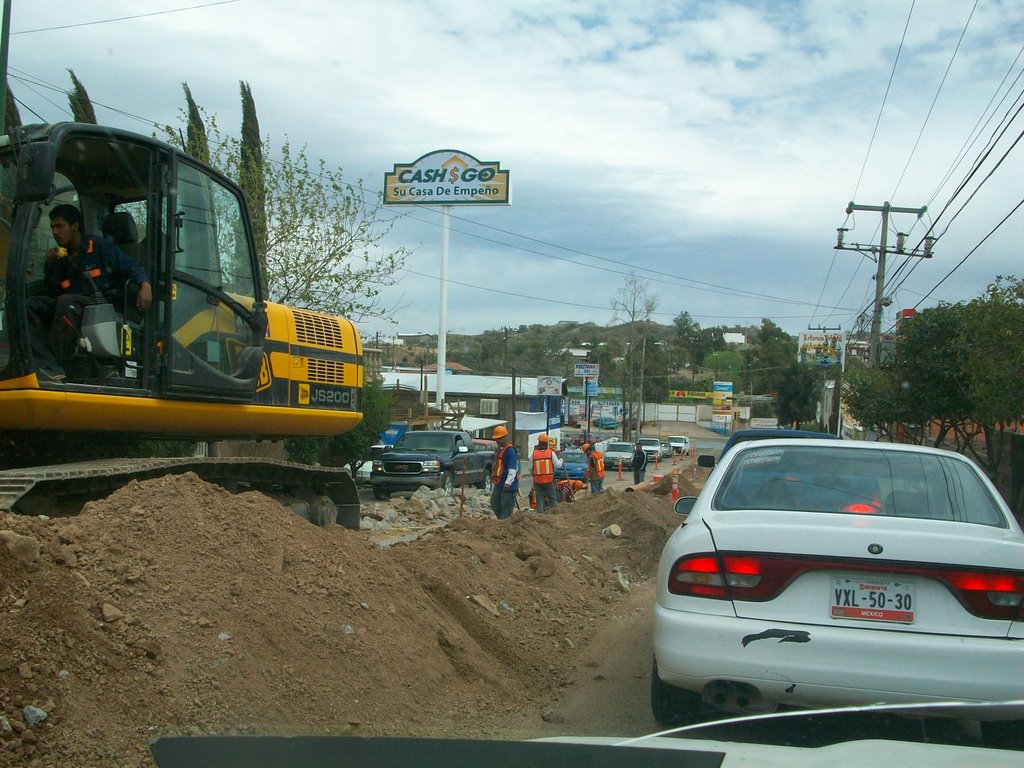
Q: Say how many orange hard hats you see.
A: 4